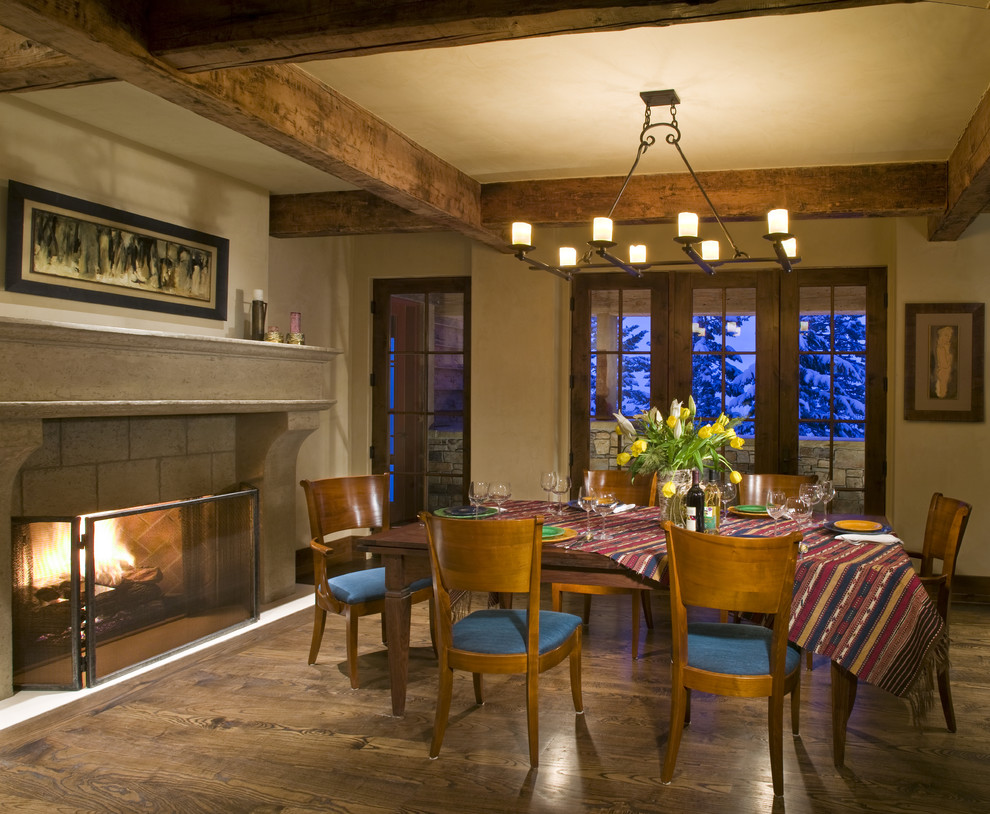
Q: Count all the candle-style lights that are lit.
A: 8